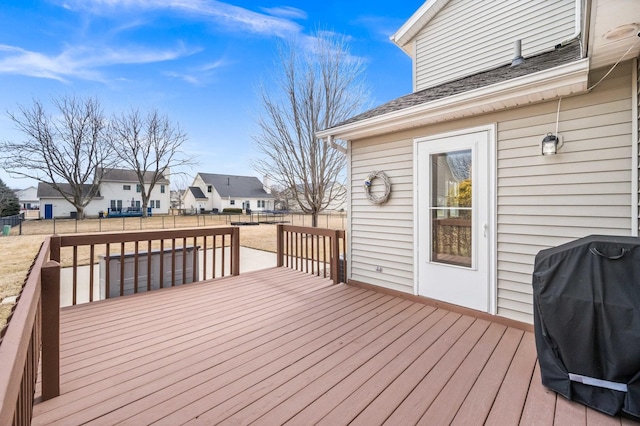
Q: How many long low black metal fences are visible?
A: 1